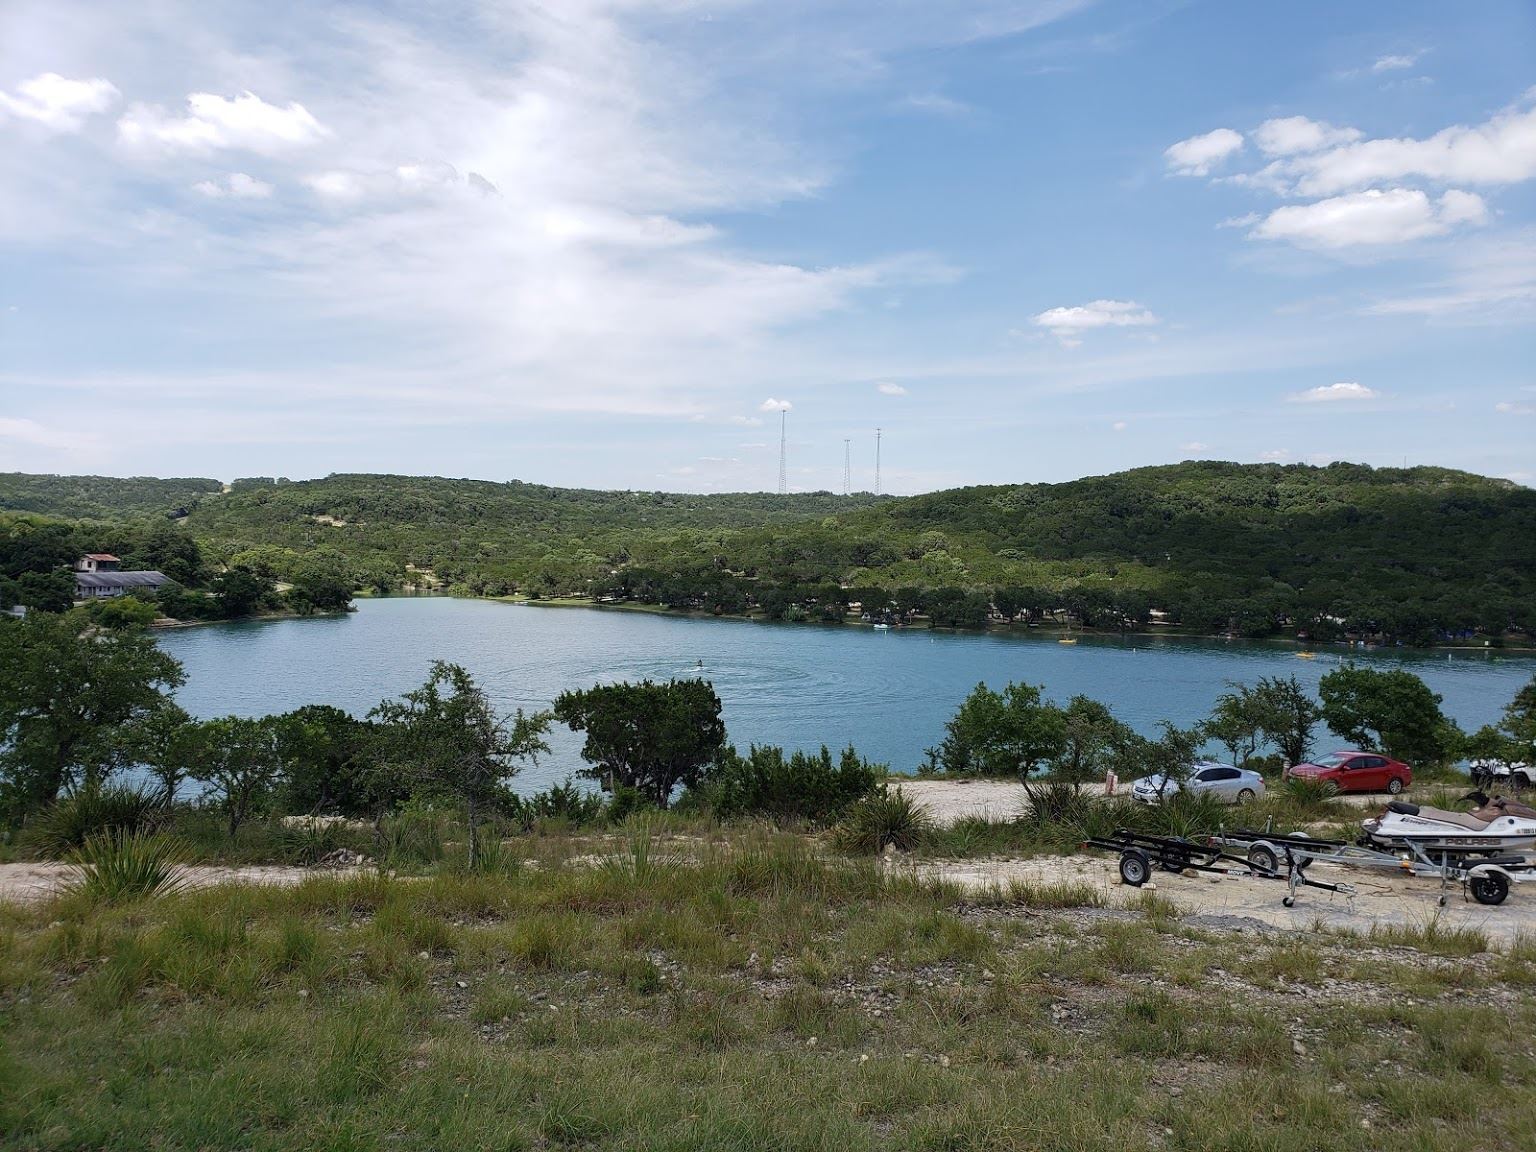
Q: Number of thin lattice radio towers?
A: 3